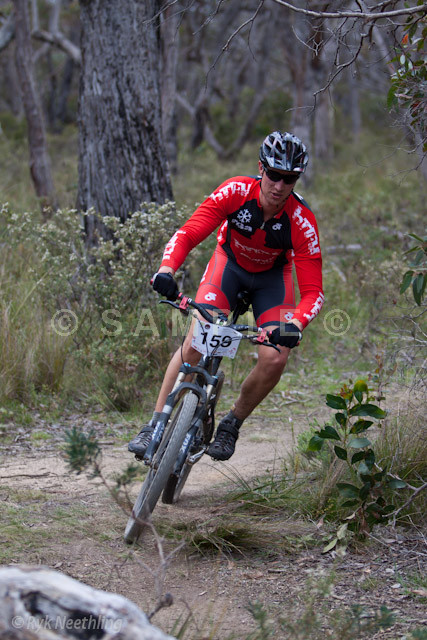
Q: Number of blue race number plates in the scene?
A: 0